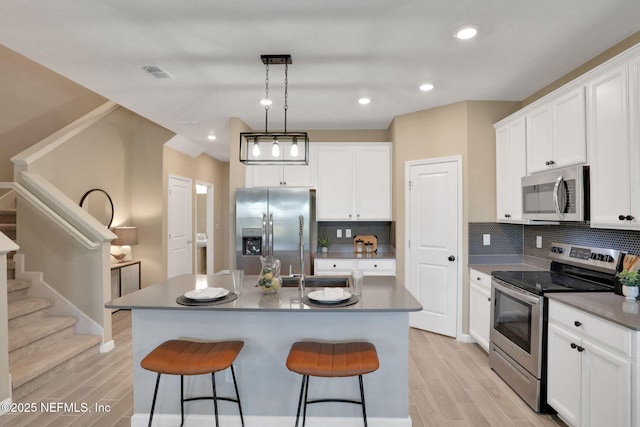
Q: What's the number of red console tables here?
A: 0